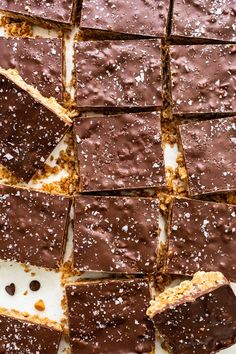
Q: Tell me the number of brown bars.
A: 15